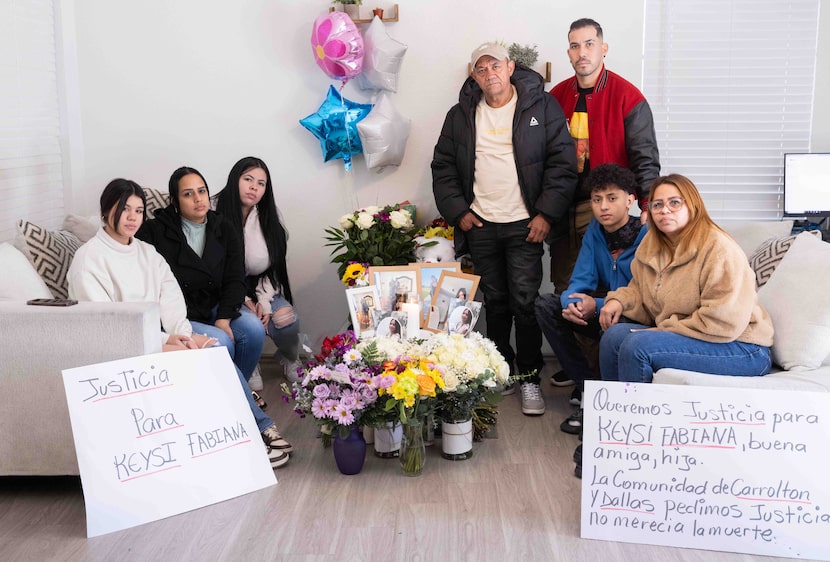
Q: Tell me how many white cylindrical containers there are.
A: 2